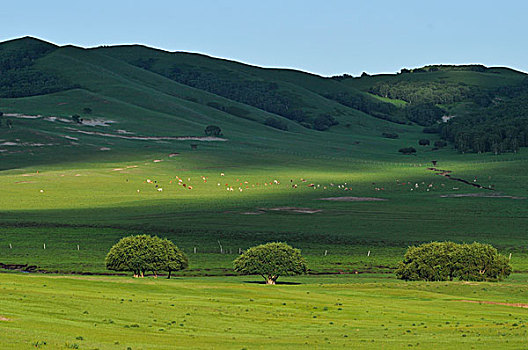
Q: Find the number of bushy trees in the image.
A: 3